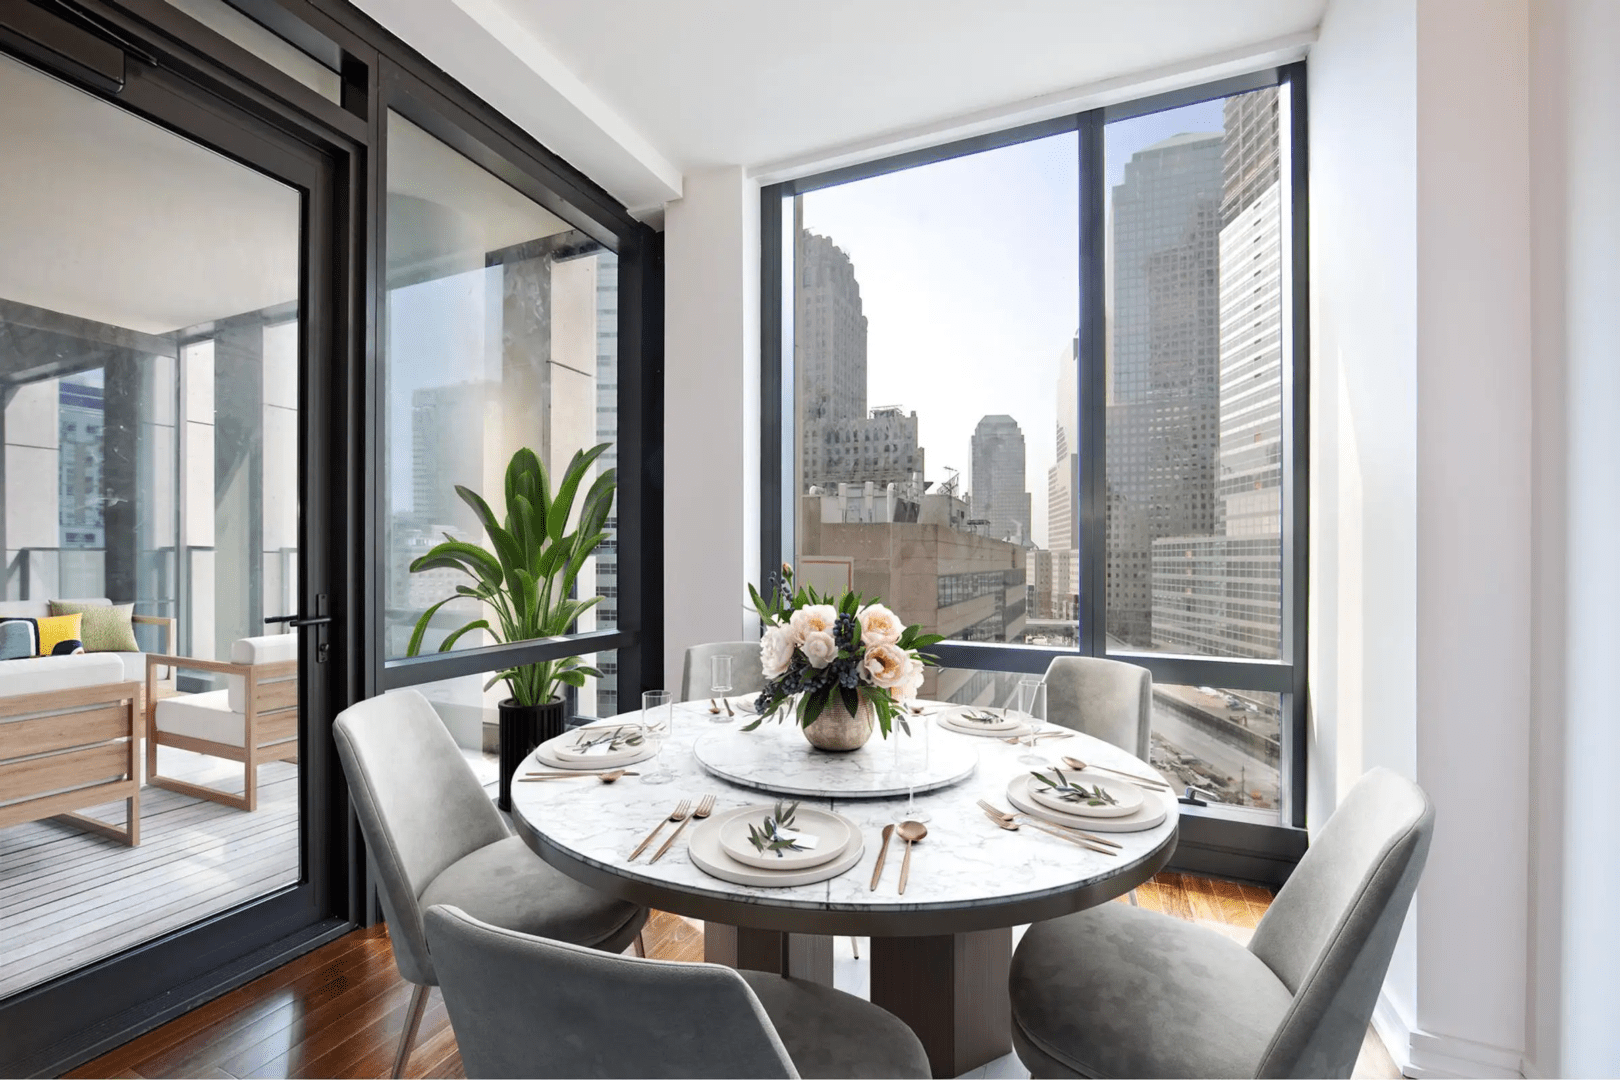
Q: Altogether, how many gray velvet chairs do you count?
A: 5